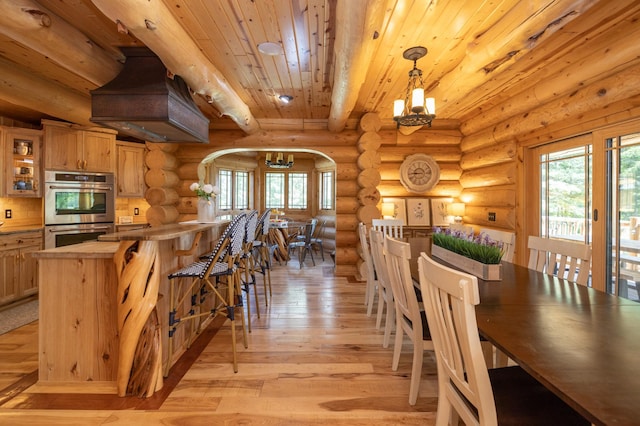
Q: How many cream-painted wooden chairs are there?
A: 8